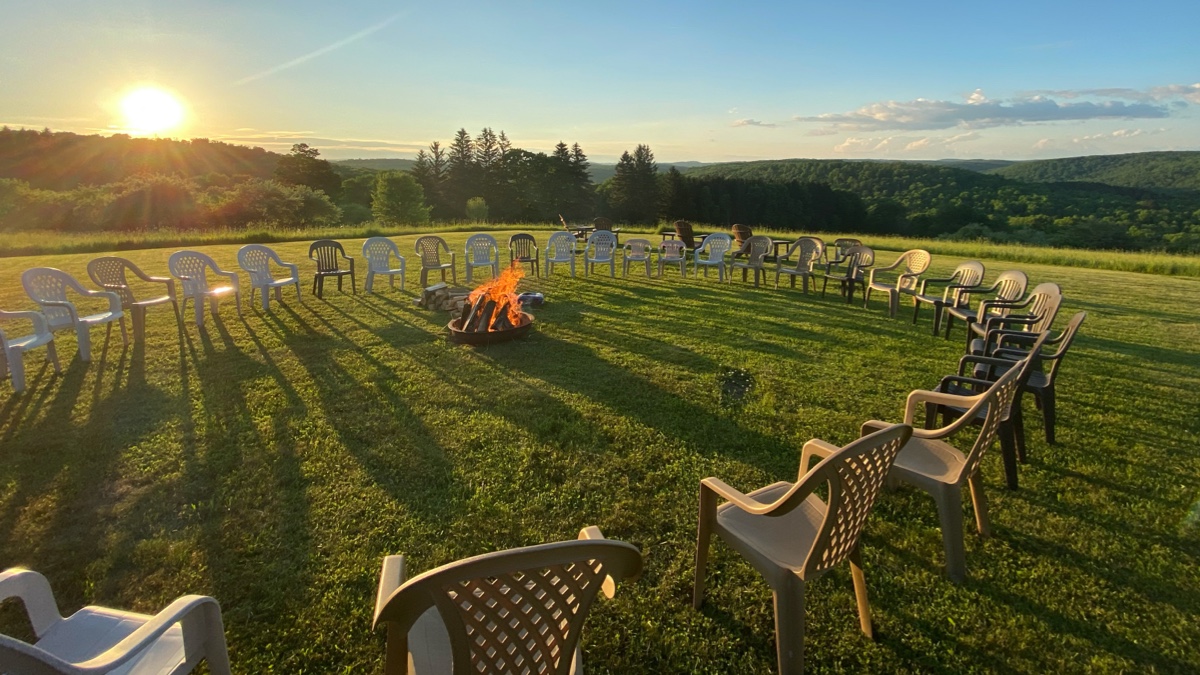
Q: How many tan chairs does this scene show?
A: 8